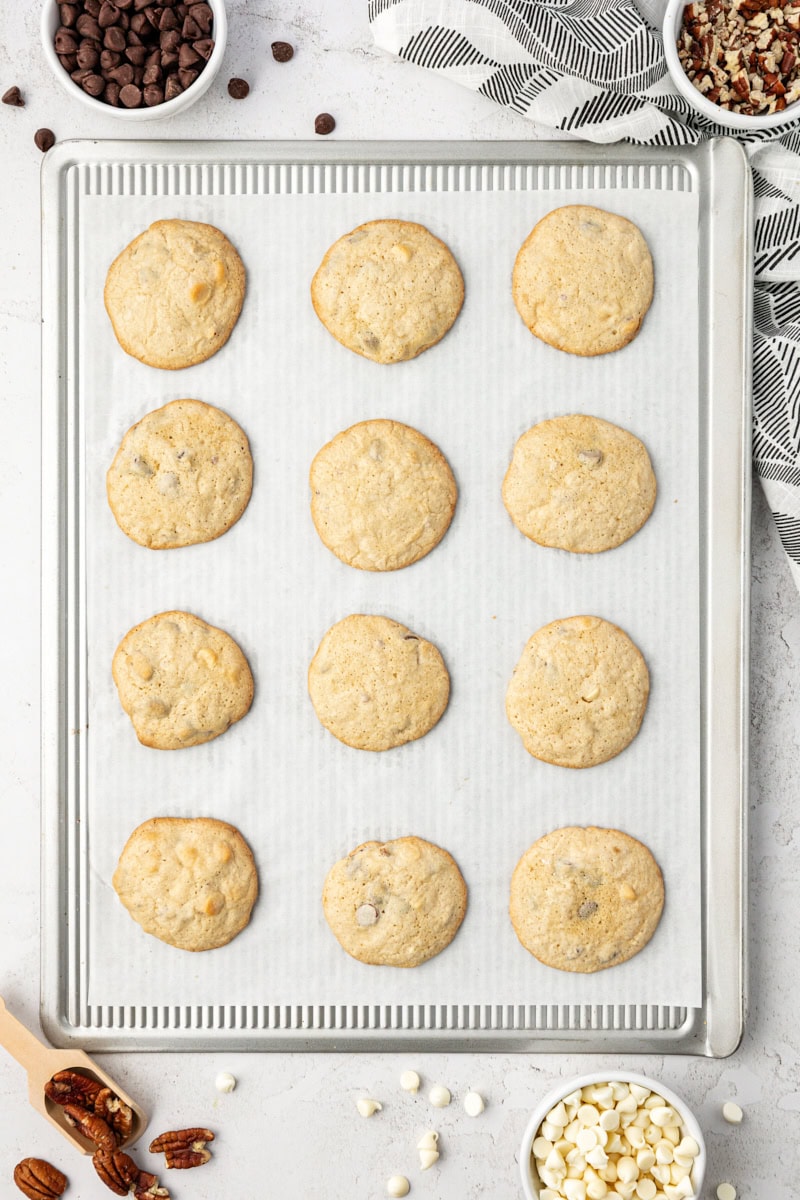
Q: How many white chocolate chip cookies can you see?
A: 12